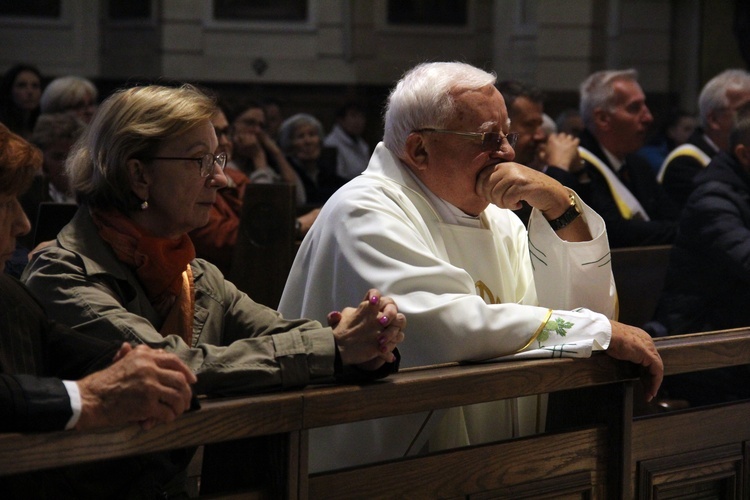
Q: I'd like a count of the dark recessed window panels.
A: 4